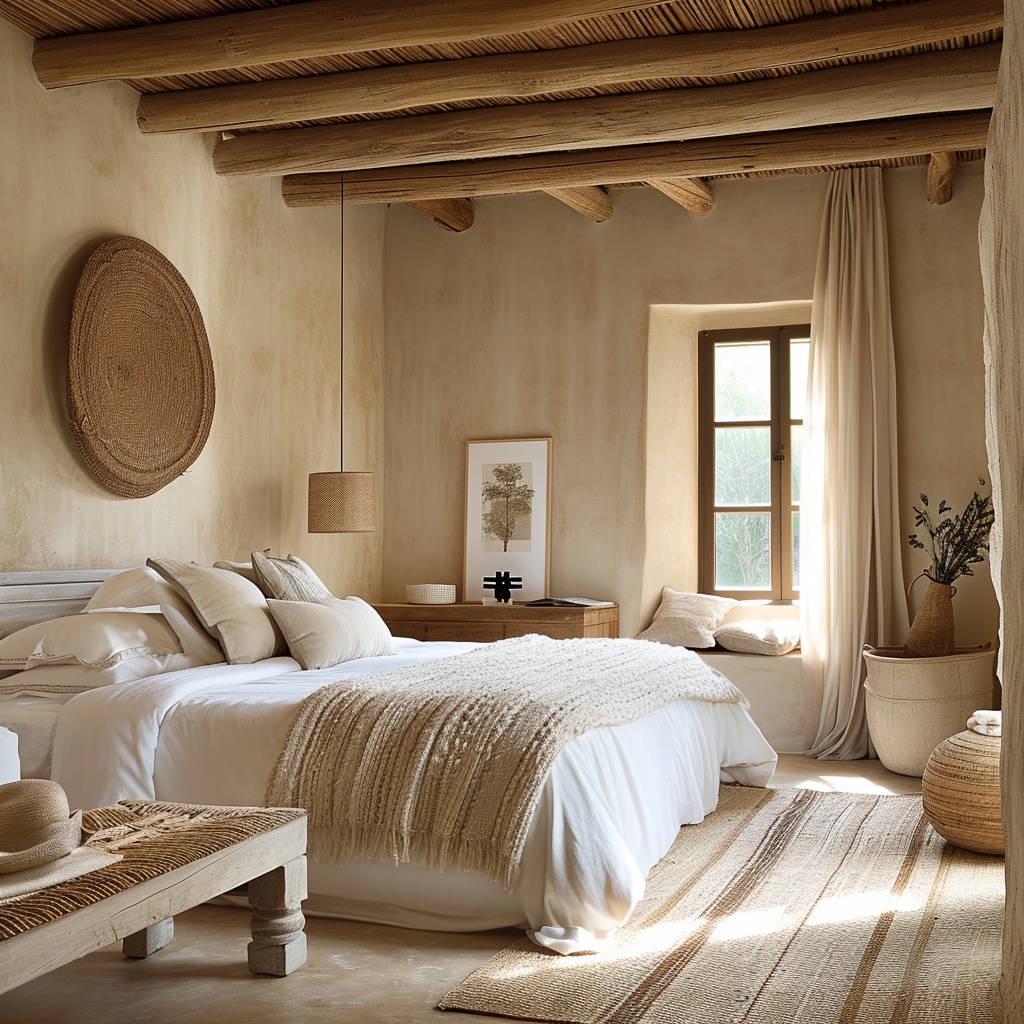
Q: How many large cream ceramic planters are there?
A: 1